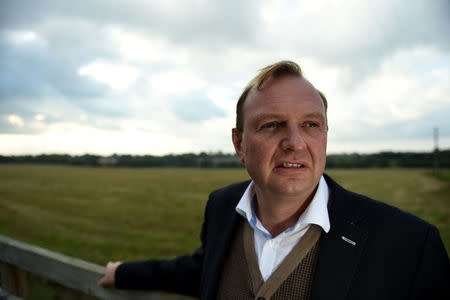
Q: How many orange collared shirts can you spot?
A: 0